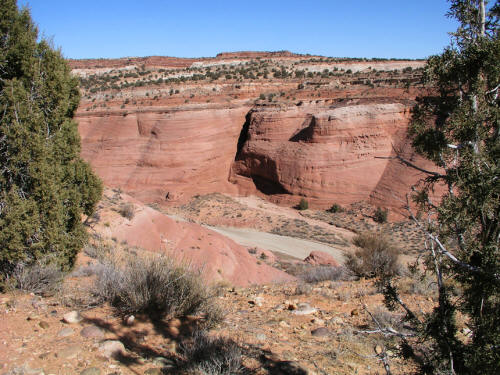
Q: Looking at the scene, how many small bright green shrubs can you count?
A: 3